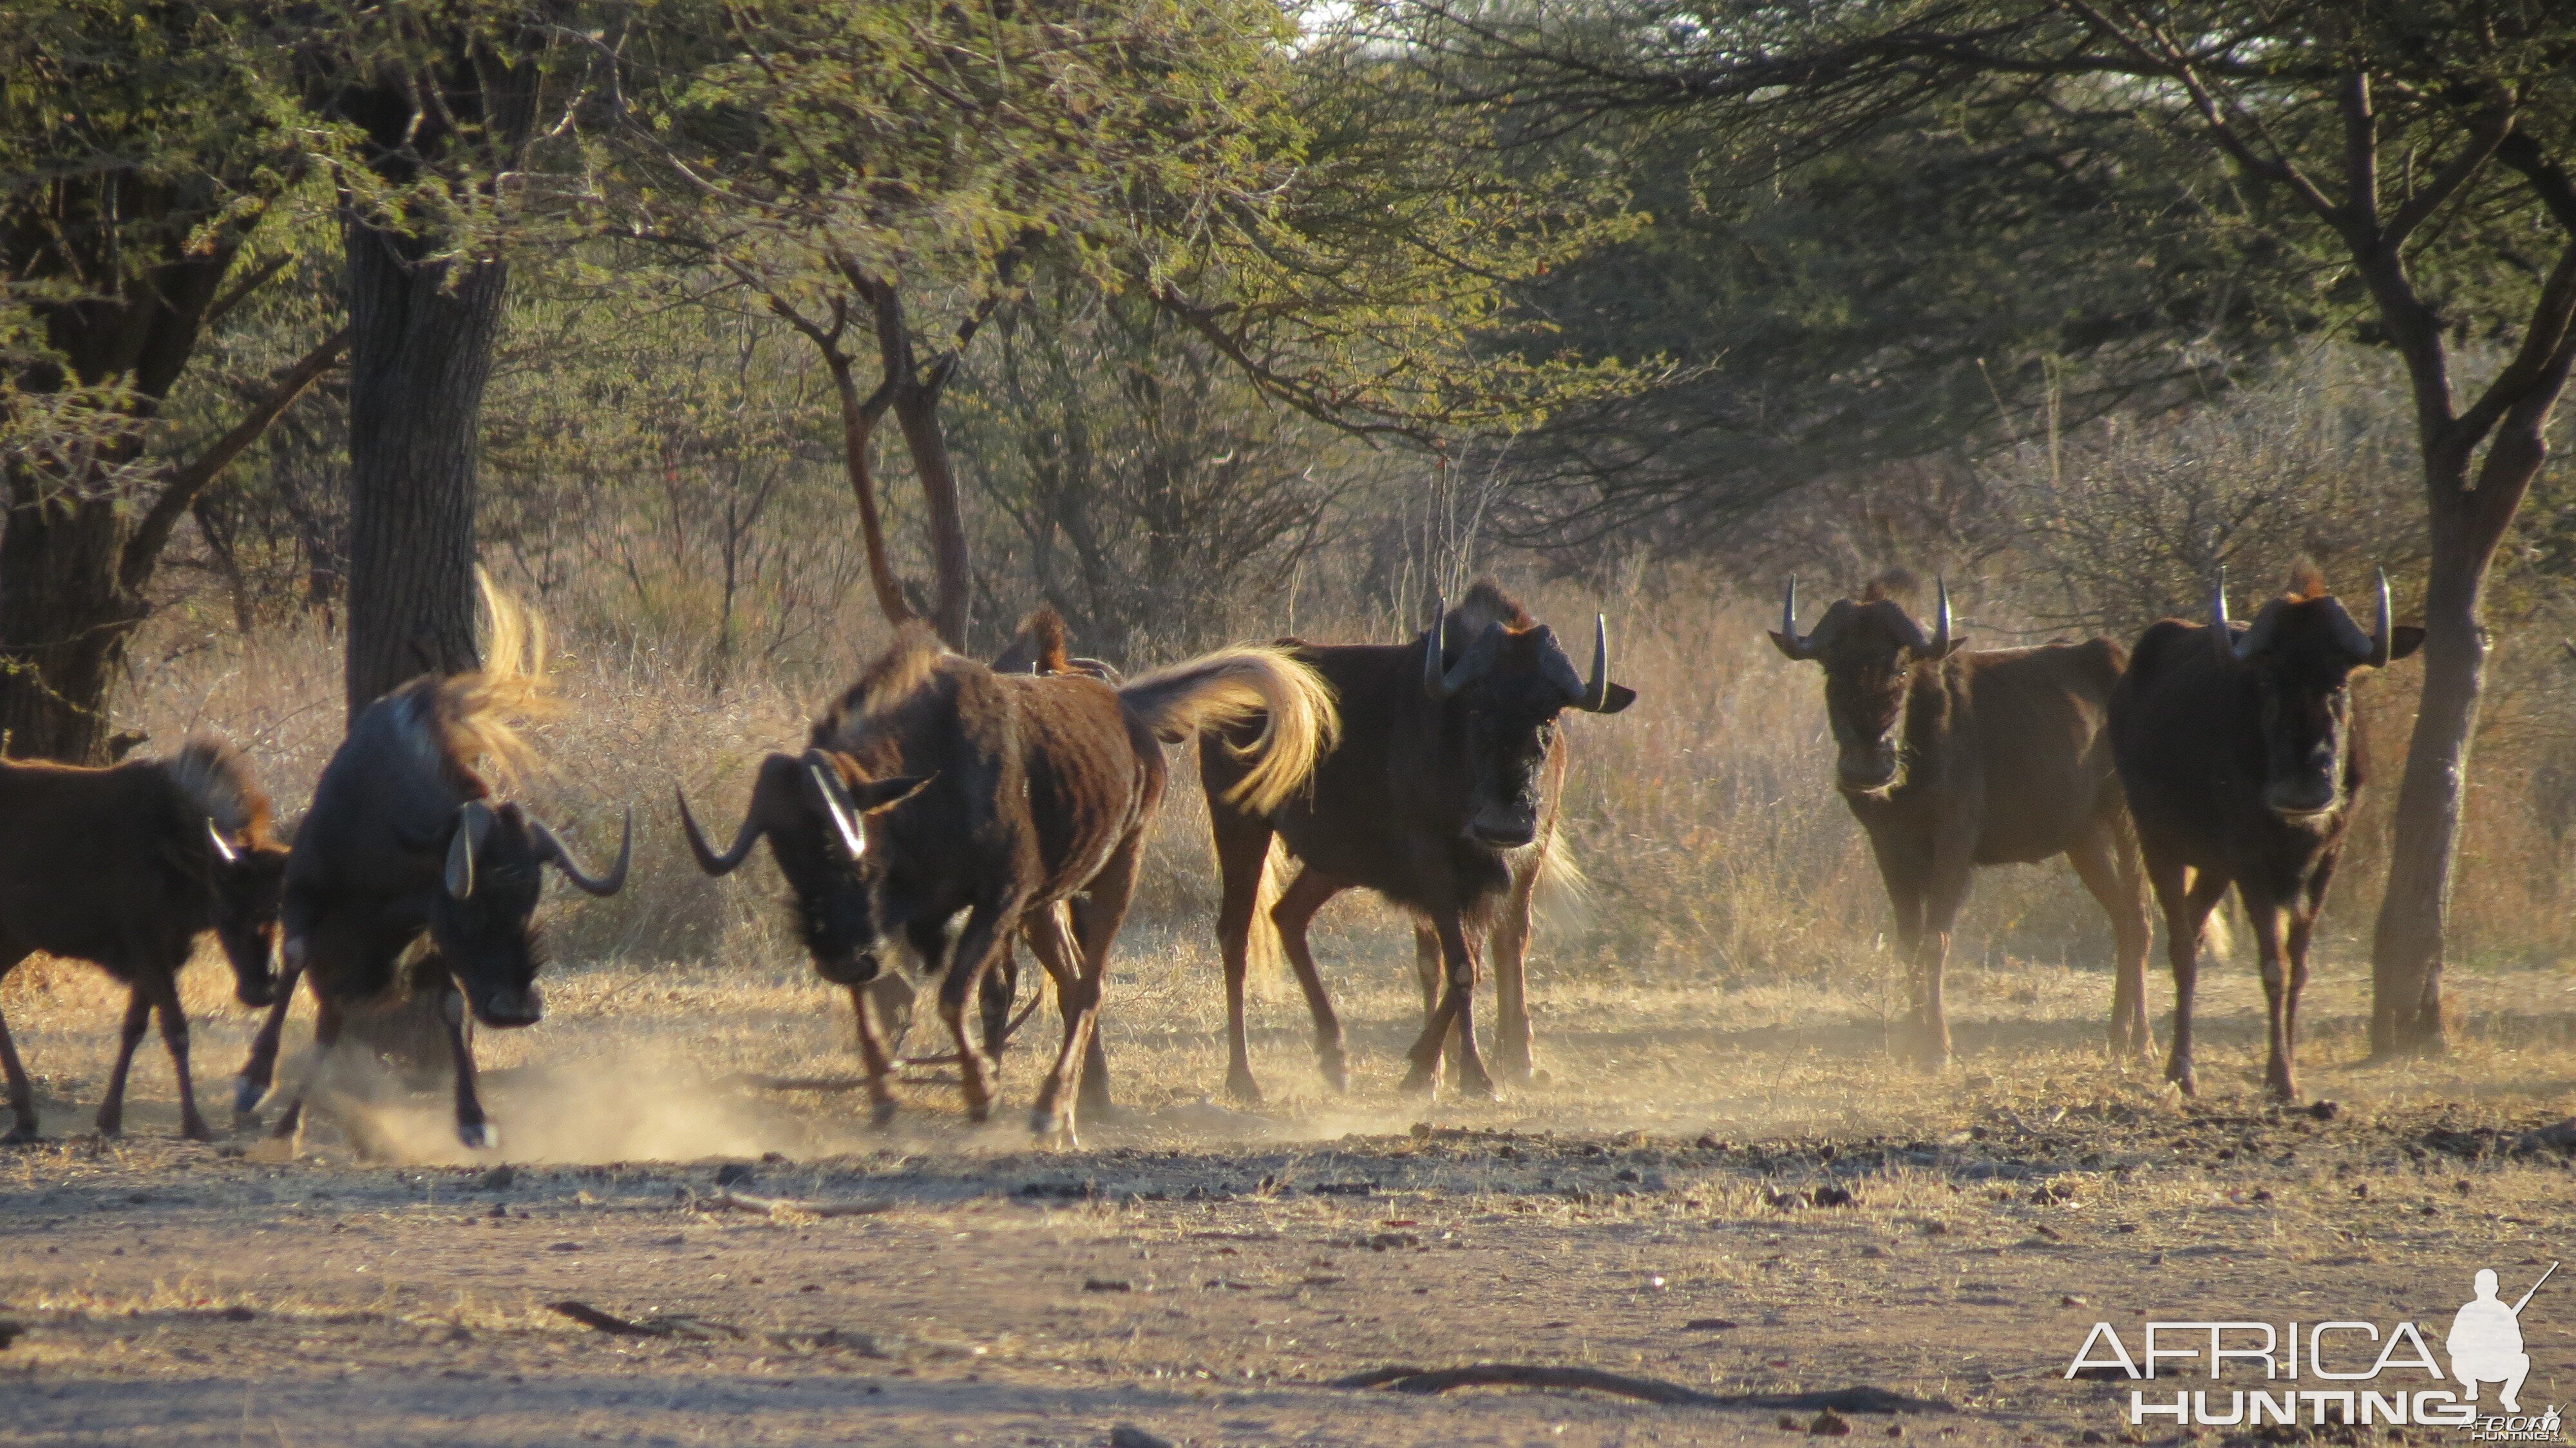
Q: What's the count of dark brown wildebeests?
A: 7